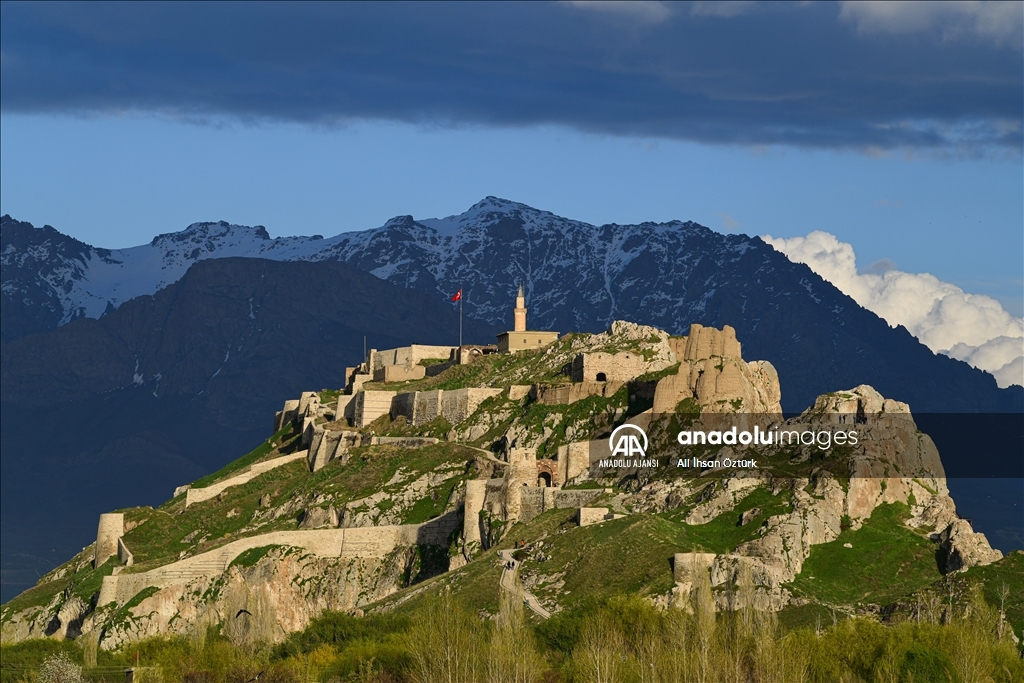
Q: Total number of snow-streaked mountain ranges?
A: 1